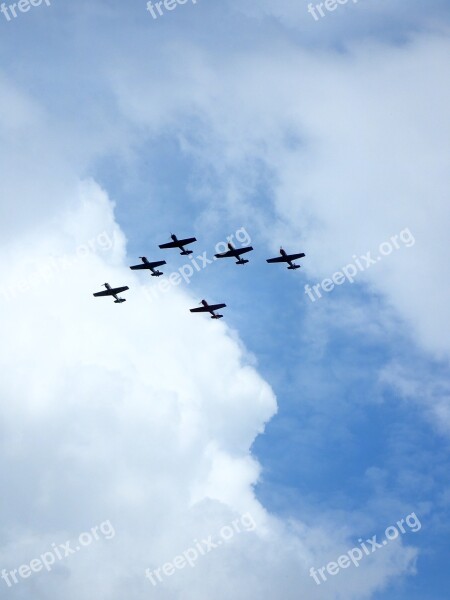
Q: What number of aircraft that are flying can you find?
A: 6